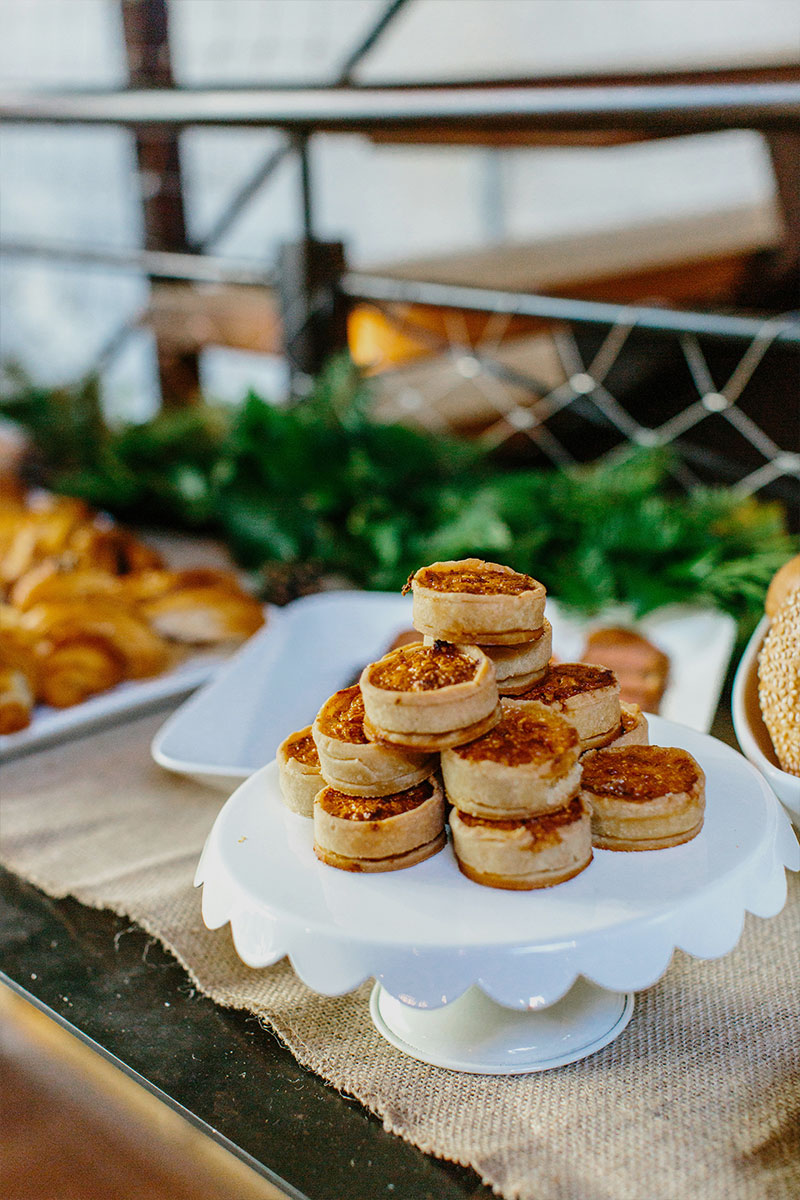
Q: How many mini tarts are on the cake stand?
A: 11